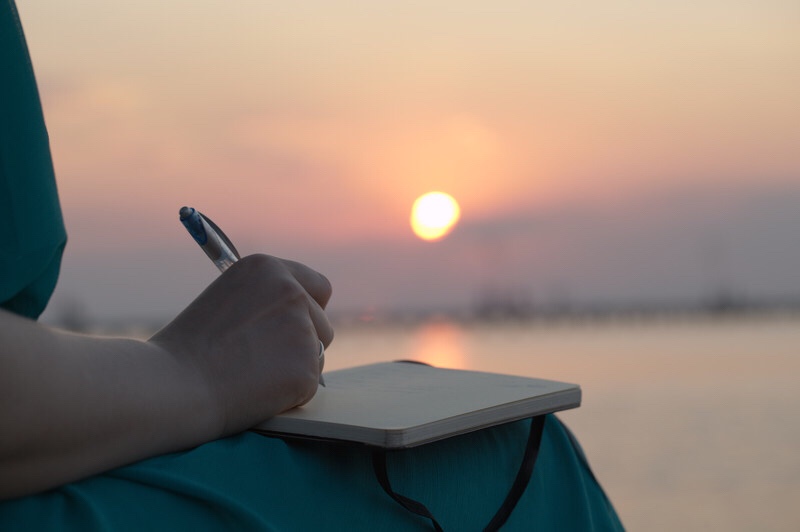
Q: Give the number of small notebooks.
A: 1